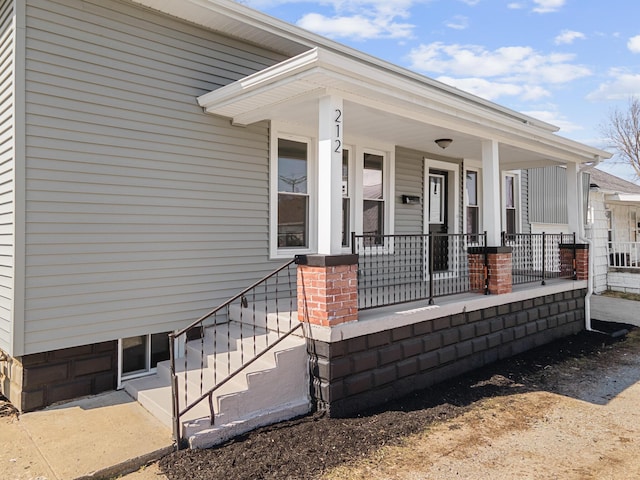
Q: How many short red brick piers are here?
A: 3